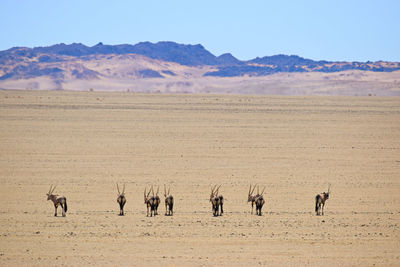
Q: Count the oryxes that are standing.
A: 10